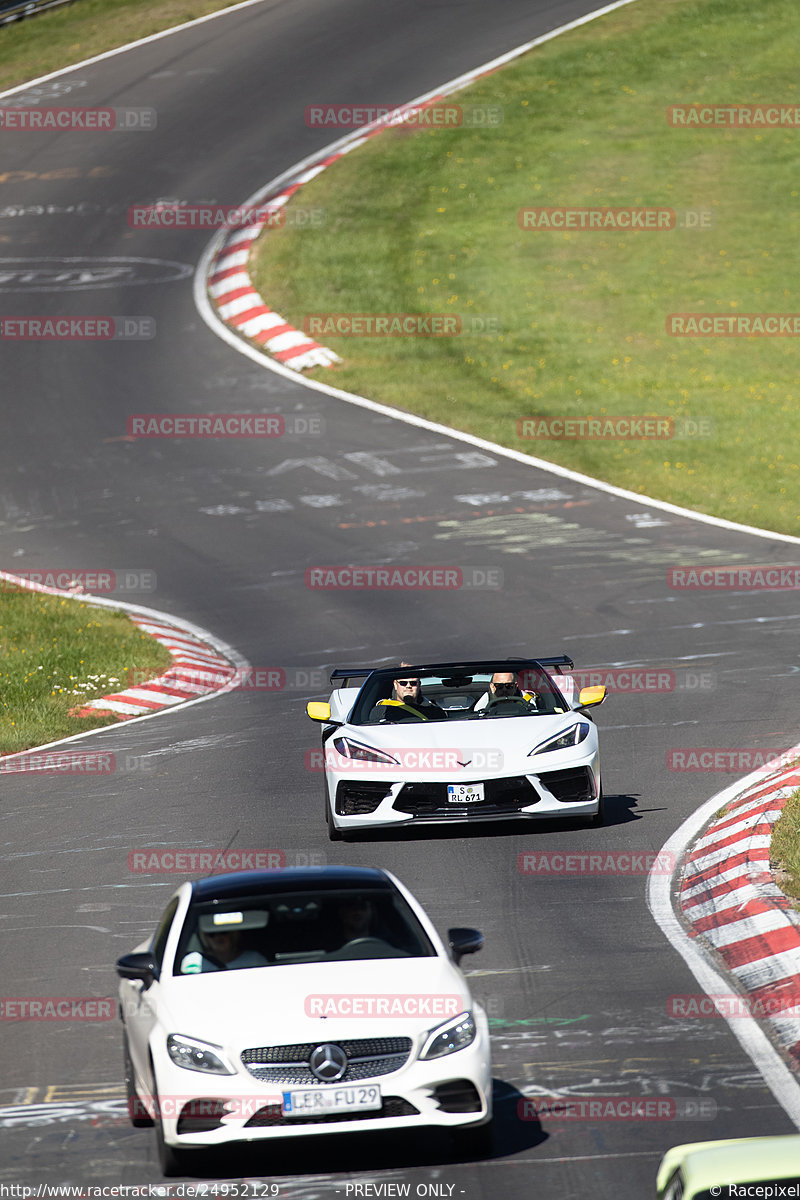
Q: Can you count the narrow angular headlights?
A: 2